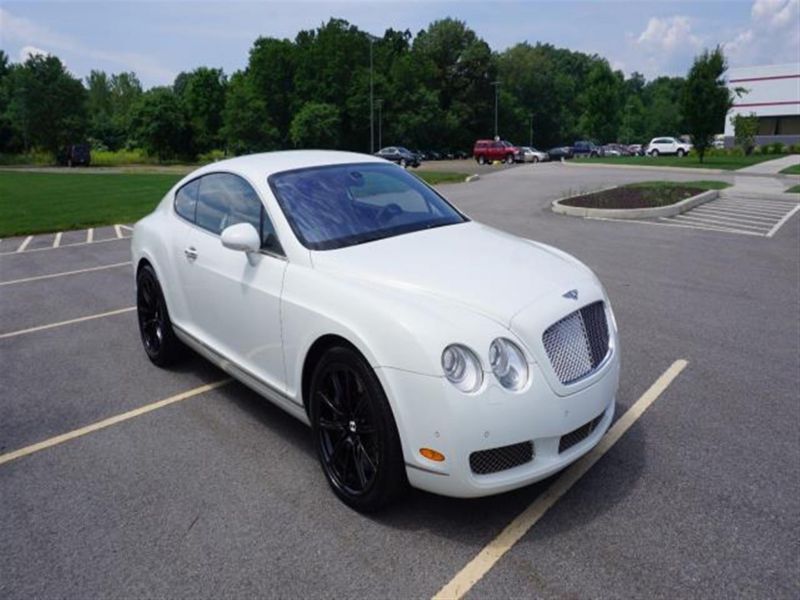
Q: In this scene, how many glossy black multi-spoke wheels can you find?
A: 2